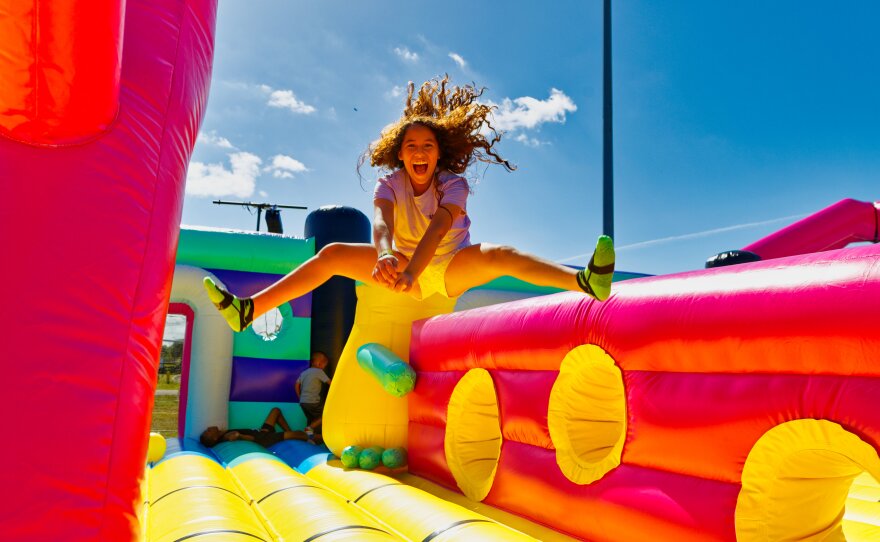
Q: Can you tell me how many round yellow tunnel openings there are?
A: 3